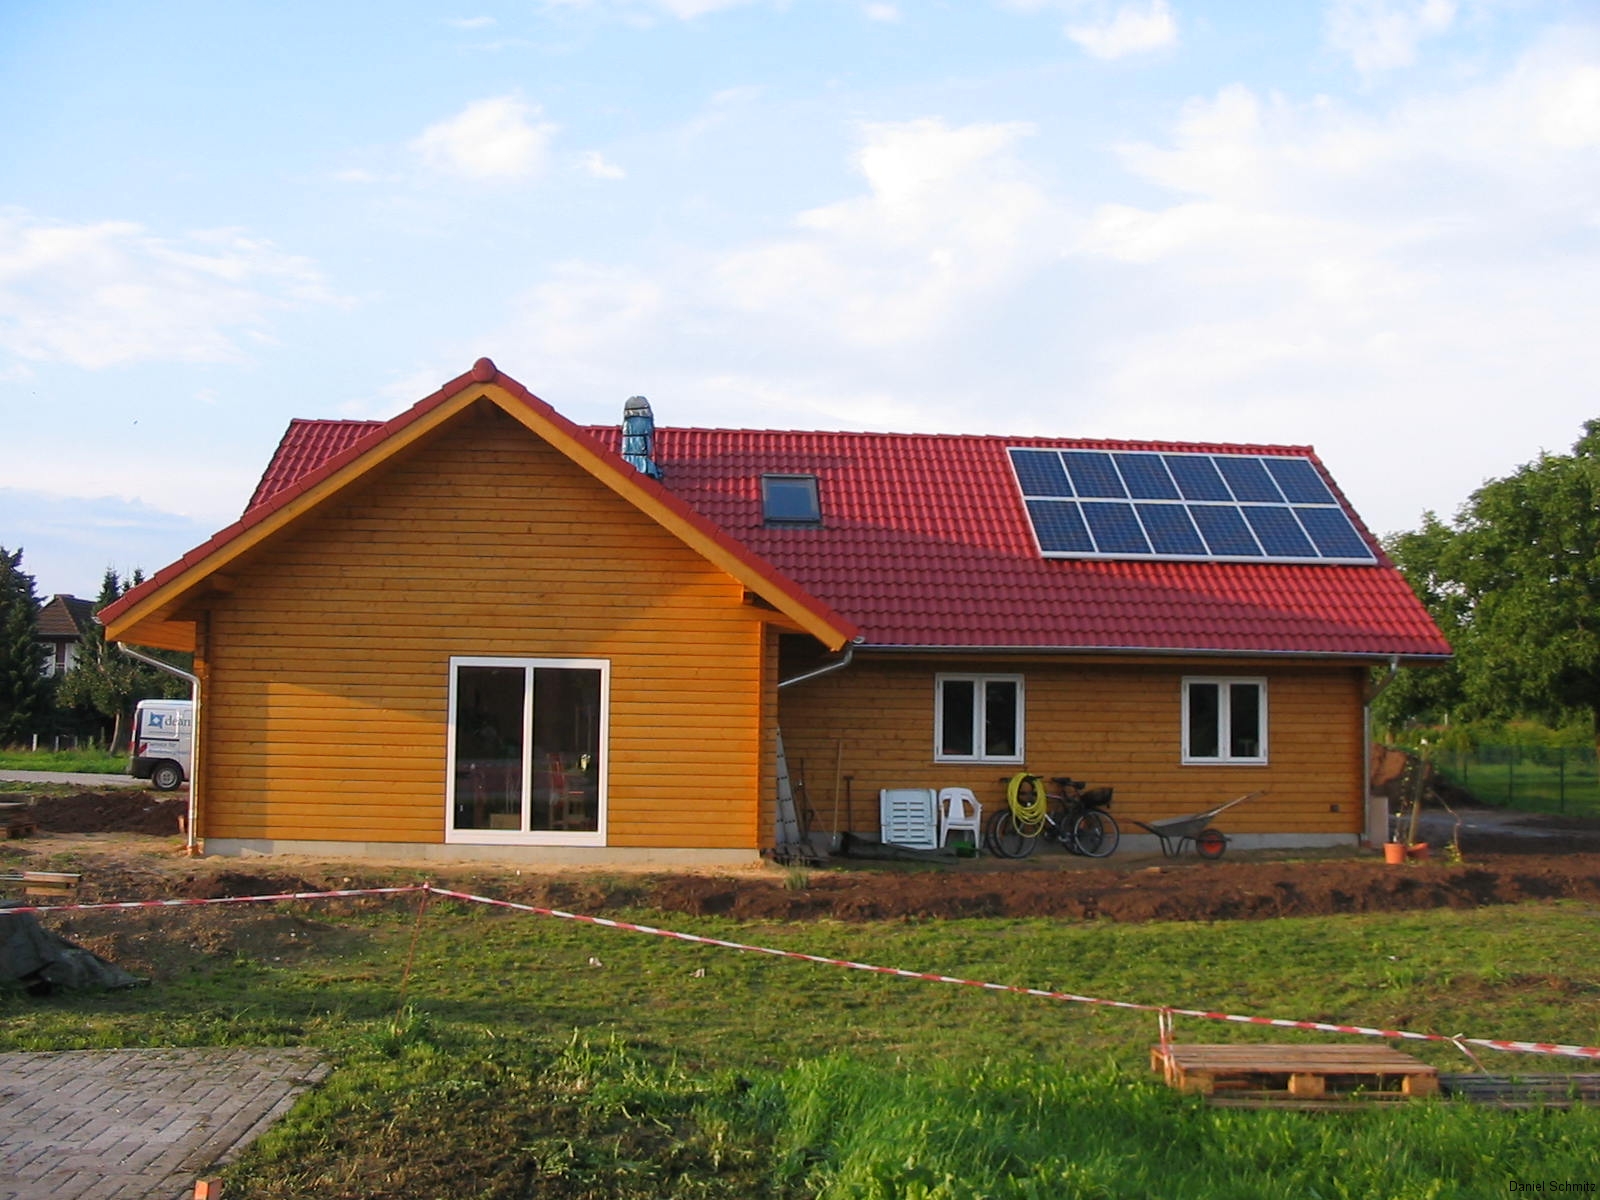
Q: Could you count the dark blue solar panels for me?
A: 12